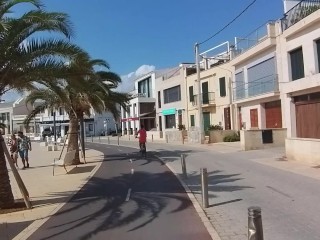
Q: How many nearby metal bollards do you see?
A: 3